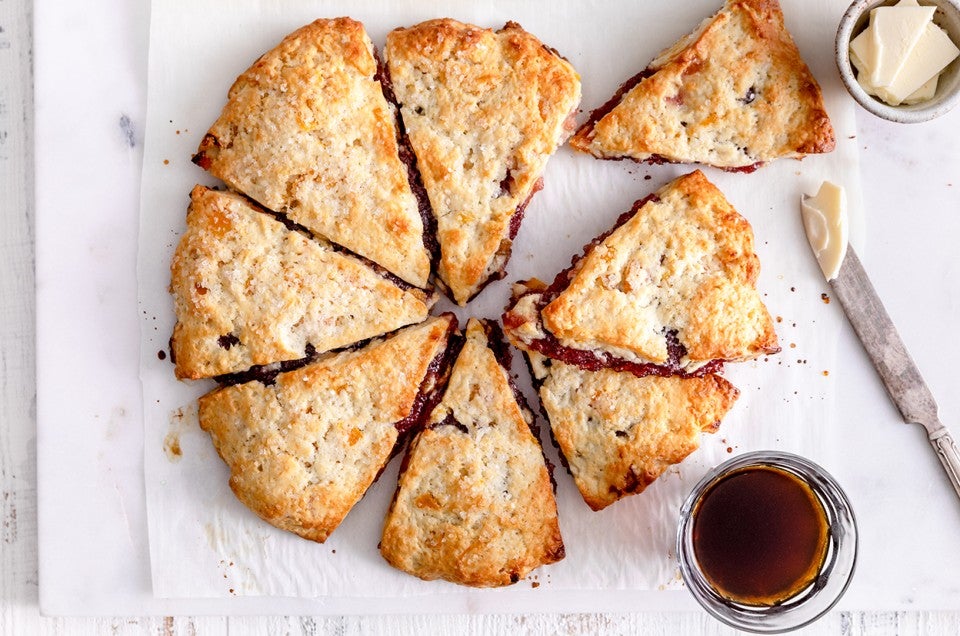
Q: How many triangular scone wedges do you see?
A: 8